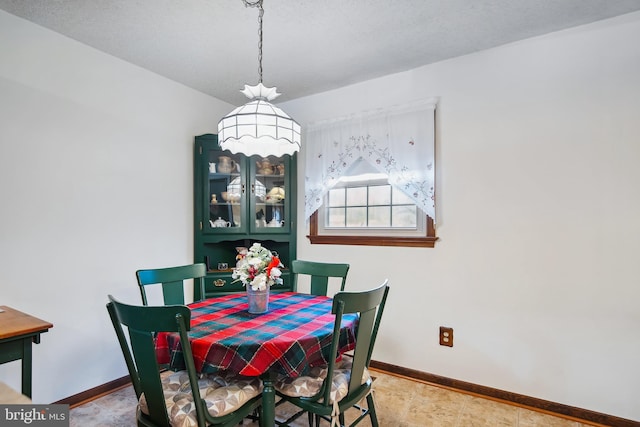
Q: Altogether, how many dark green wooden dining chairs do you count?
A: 4